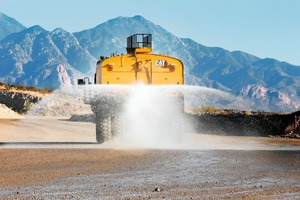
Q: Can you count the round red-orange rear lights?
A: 2